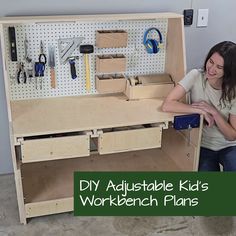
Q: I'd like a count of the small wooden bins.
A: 3